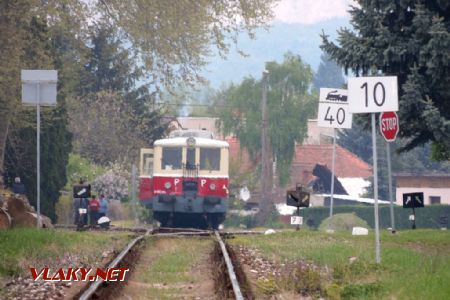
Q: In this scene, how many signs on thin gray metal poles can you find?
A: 4